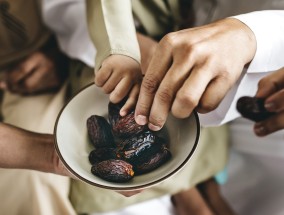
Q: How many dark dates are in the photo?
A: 8